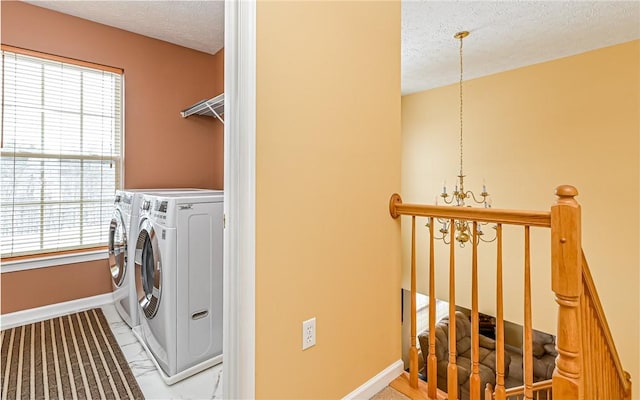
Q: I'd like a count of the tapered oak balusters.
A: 6